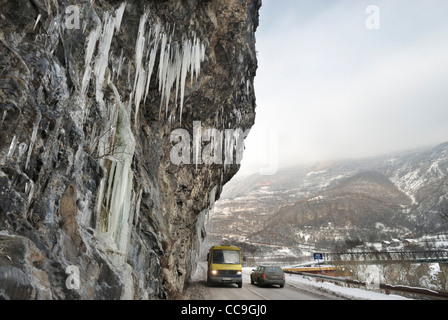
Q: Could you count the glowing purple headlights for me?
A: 0